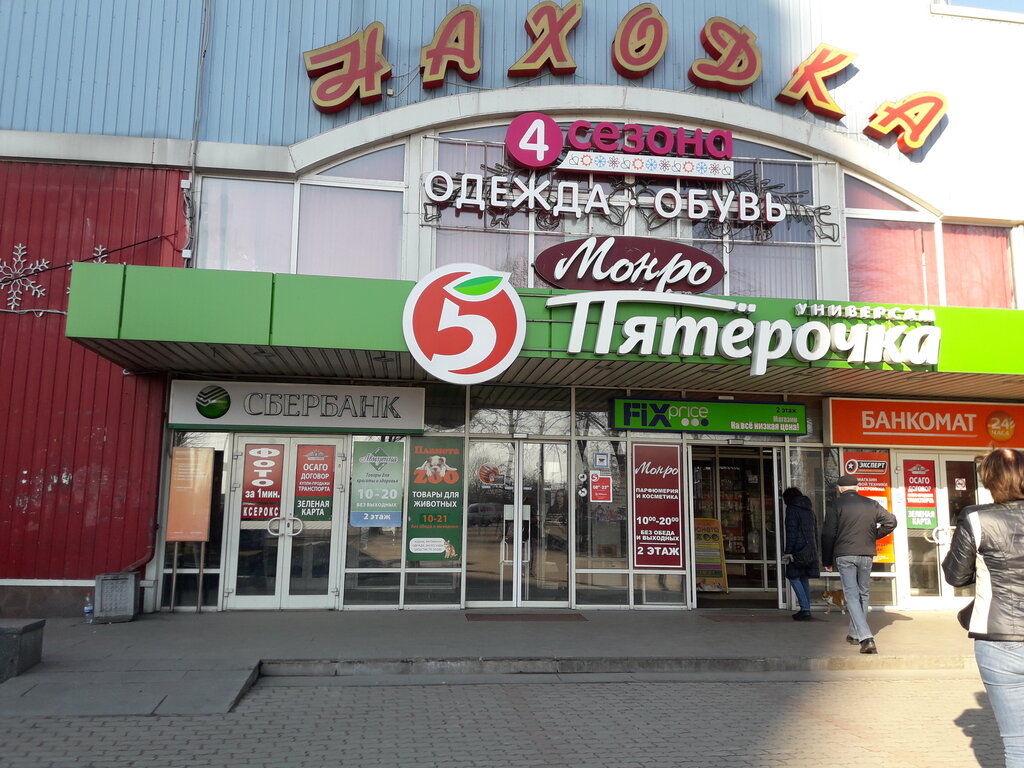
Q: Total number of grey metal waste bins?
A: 1